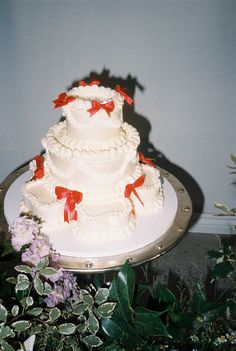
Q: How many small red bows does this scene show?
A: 8